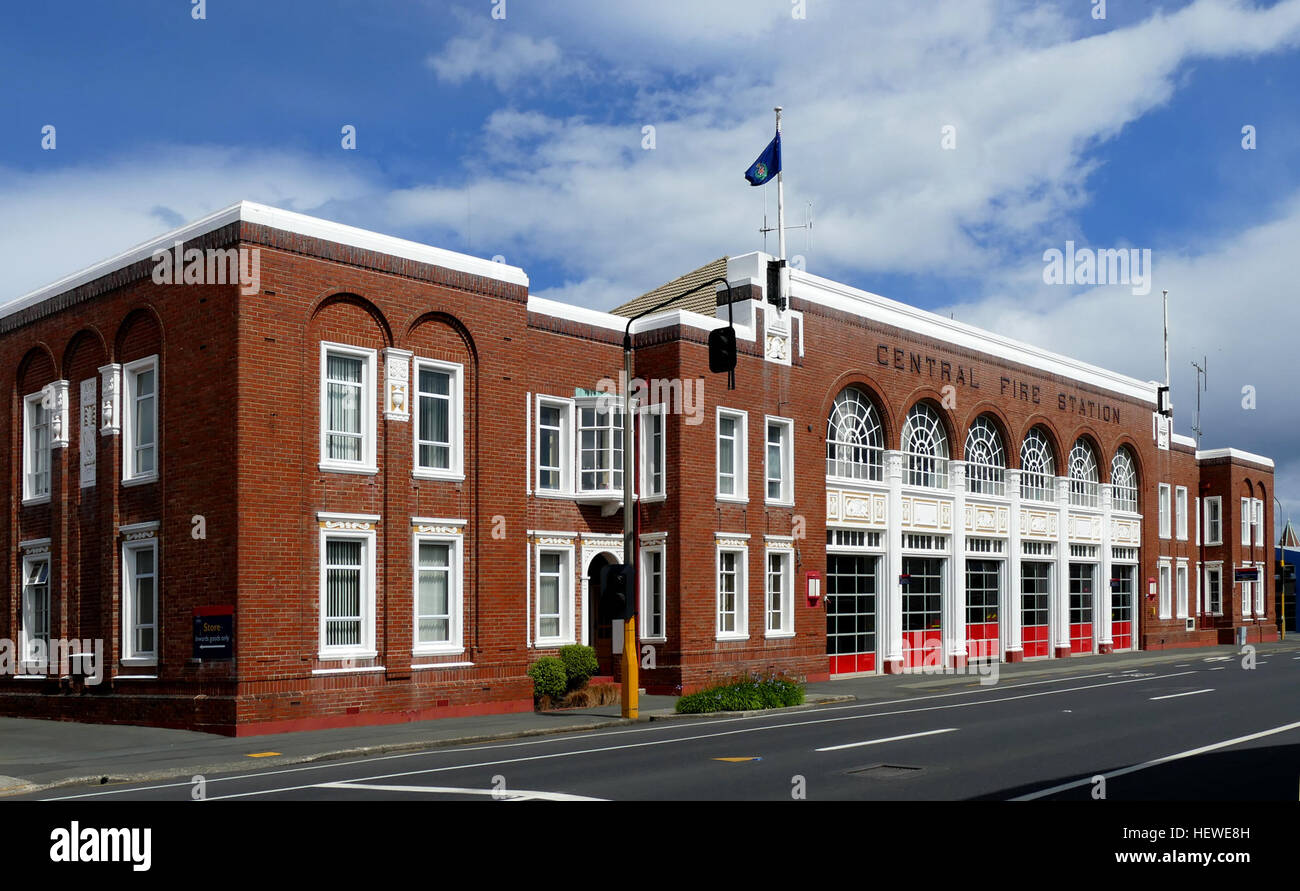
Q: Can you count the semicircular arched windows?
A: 6